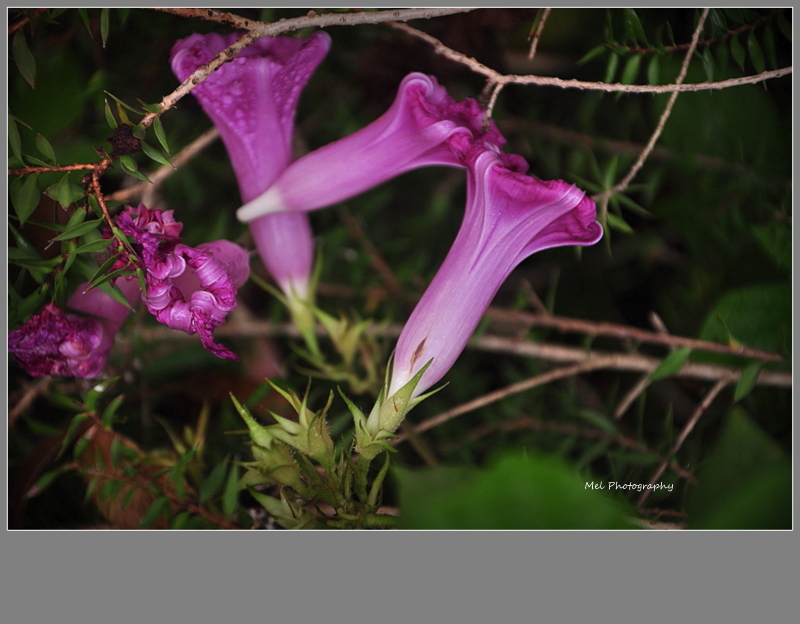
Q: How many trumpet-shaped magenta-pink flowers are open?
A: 3